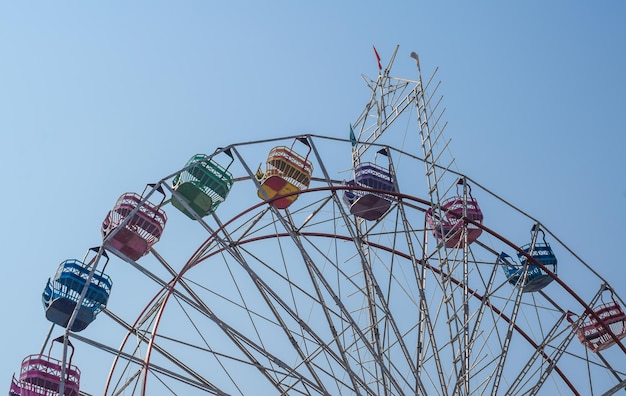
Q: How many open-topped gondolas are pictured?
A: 9